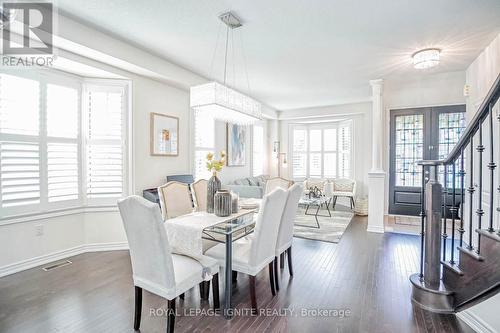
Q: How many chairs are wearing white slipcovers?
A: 3